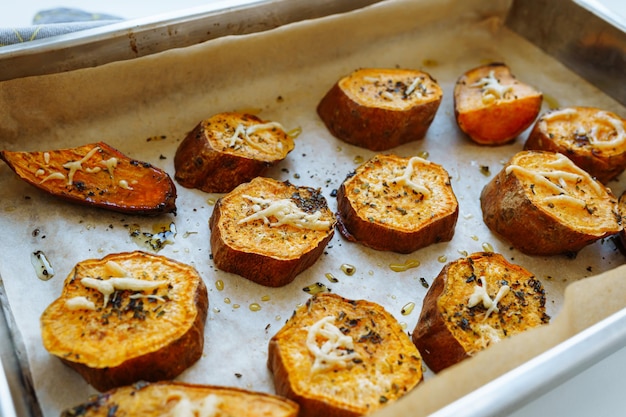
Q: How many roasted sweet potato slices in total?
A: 13